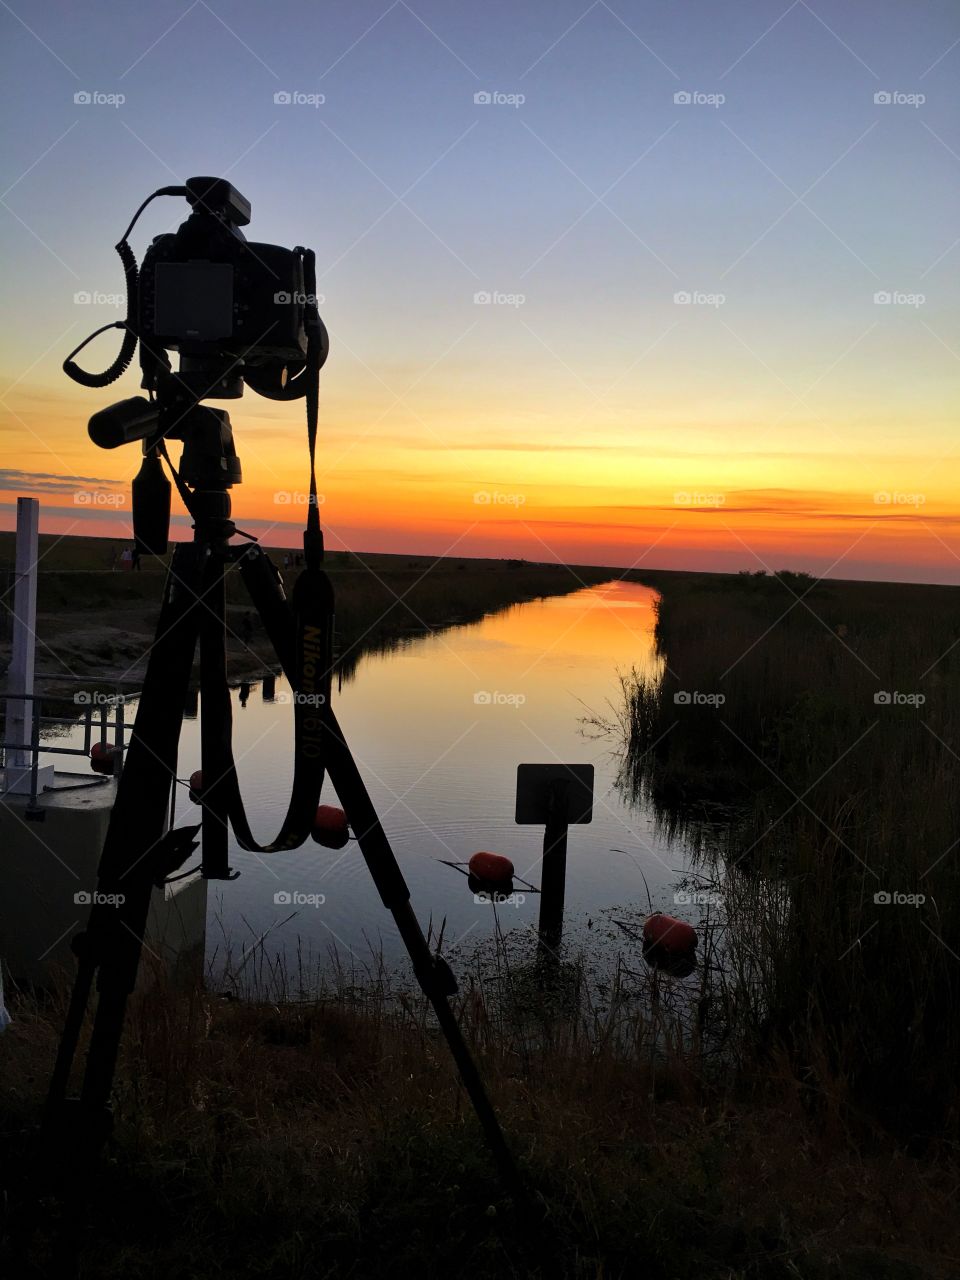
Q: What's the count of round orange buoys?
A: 5